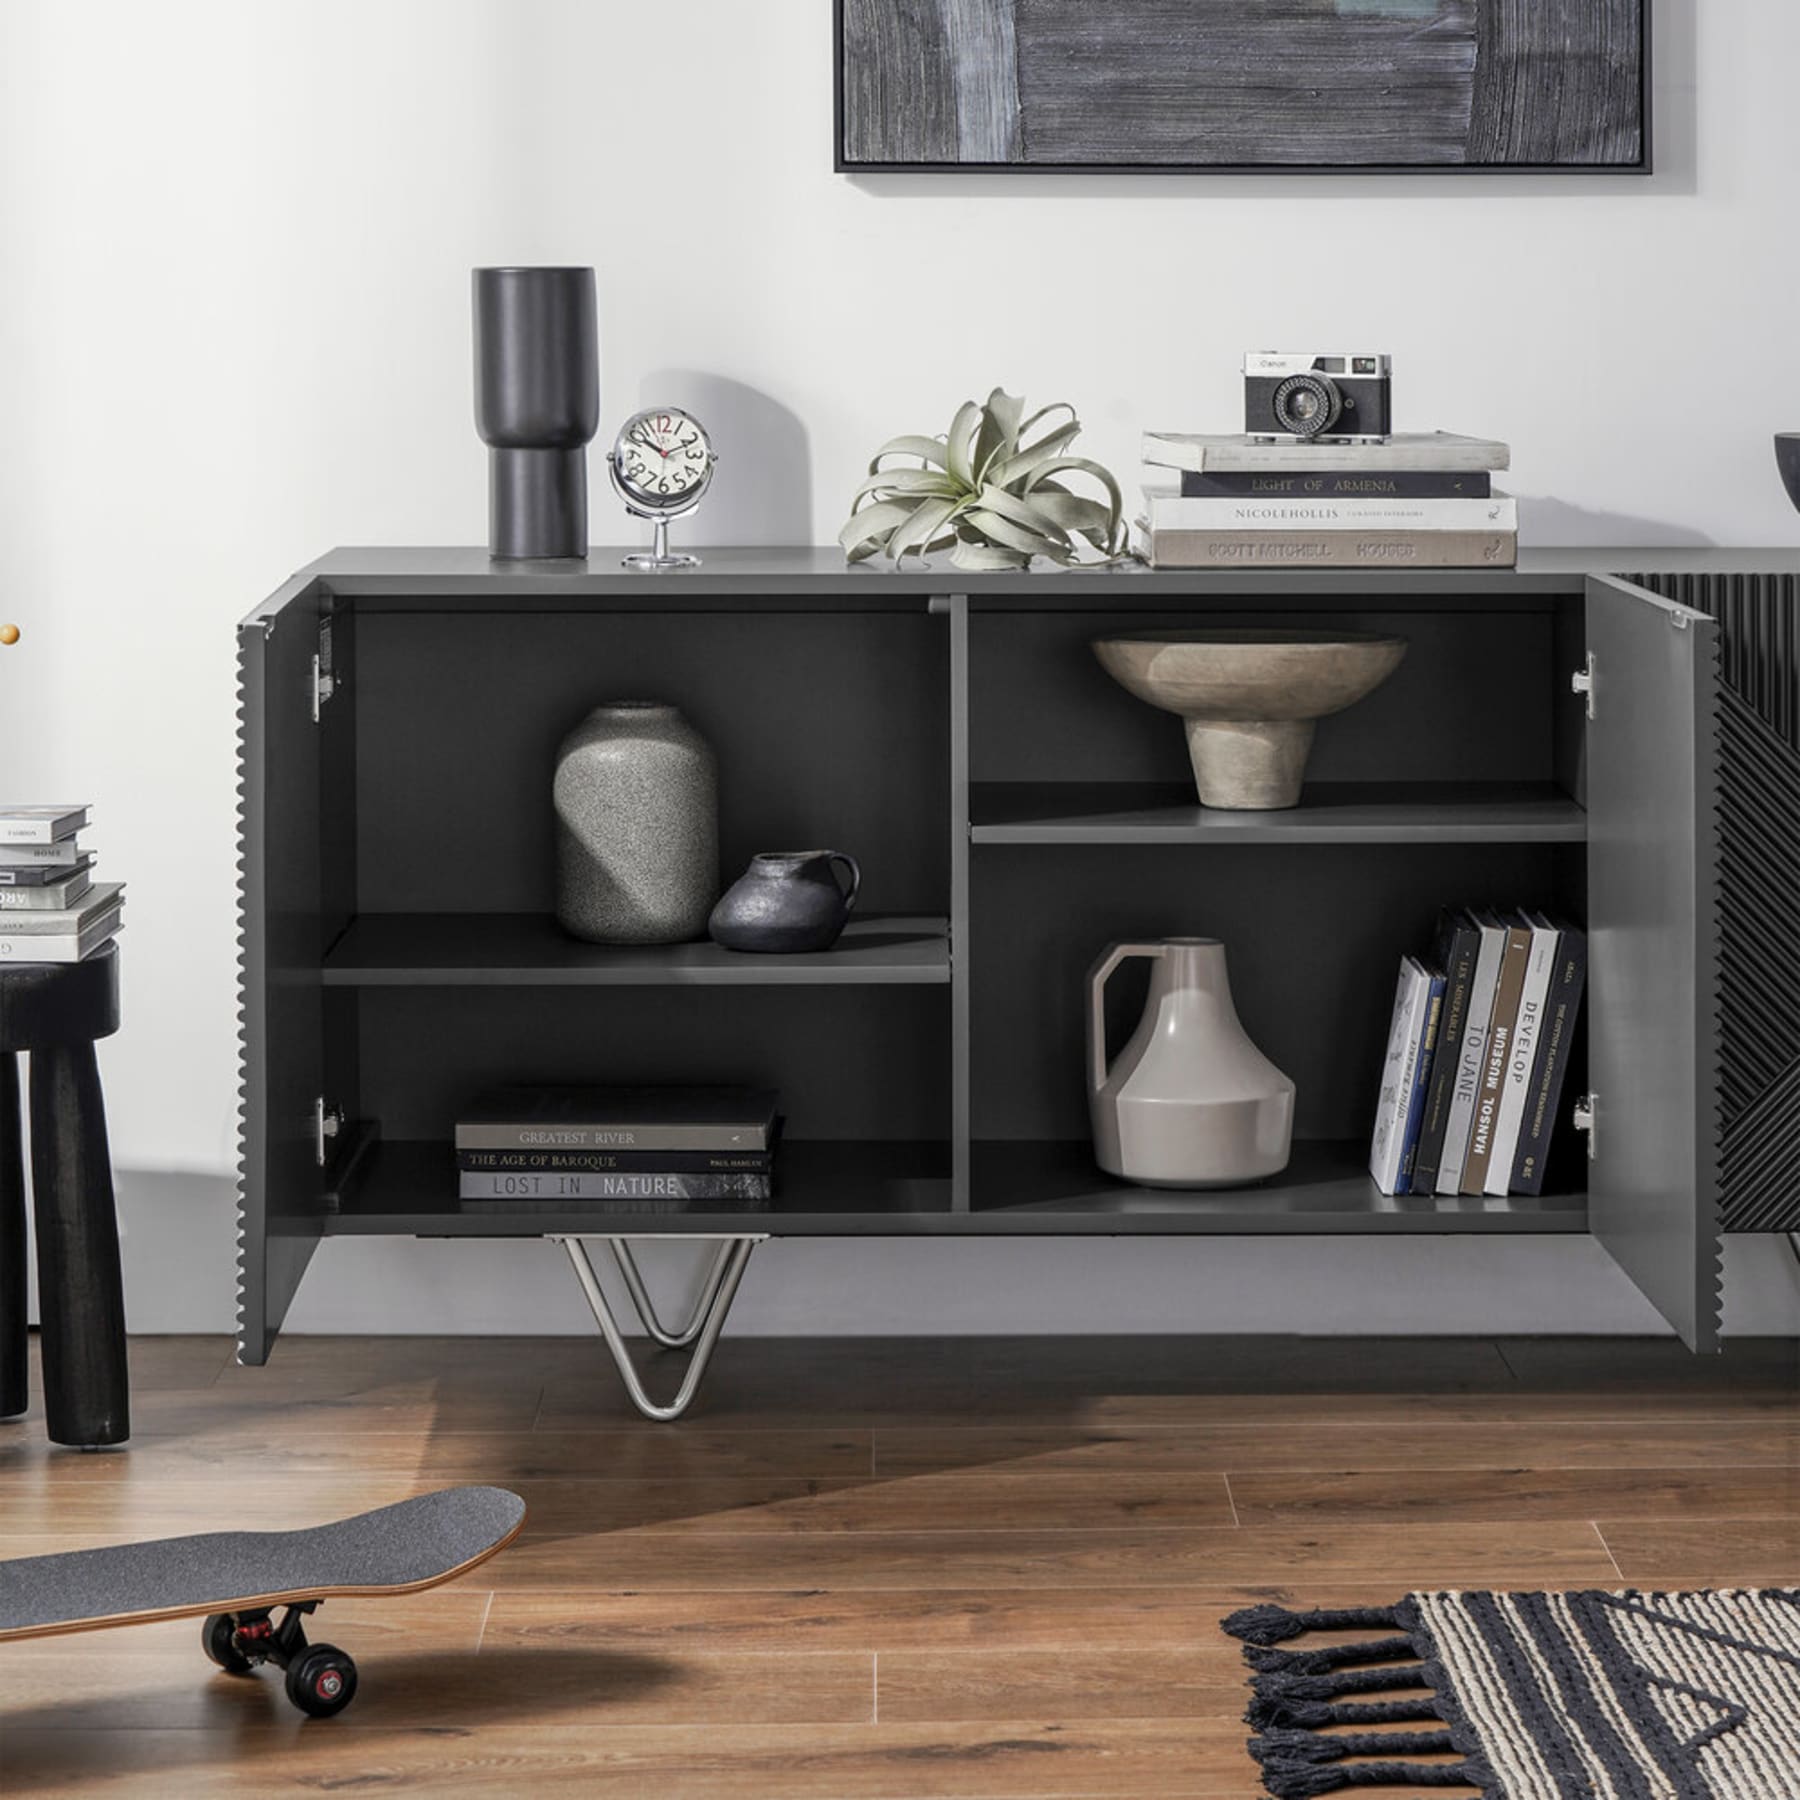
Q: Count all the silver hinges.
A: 4